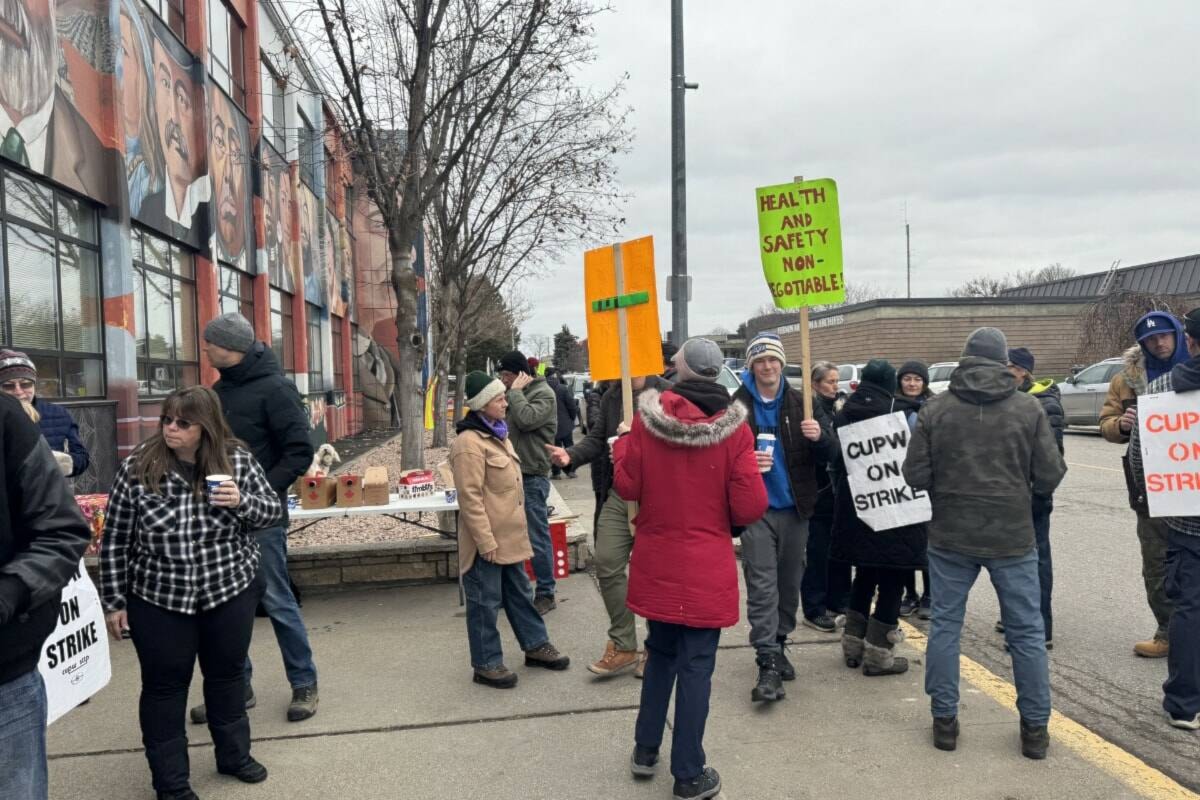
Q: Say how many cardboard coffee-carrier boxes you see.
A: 3